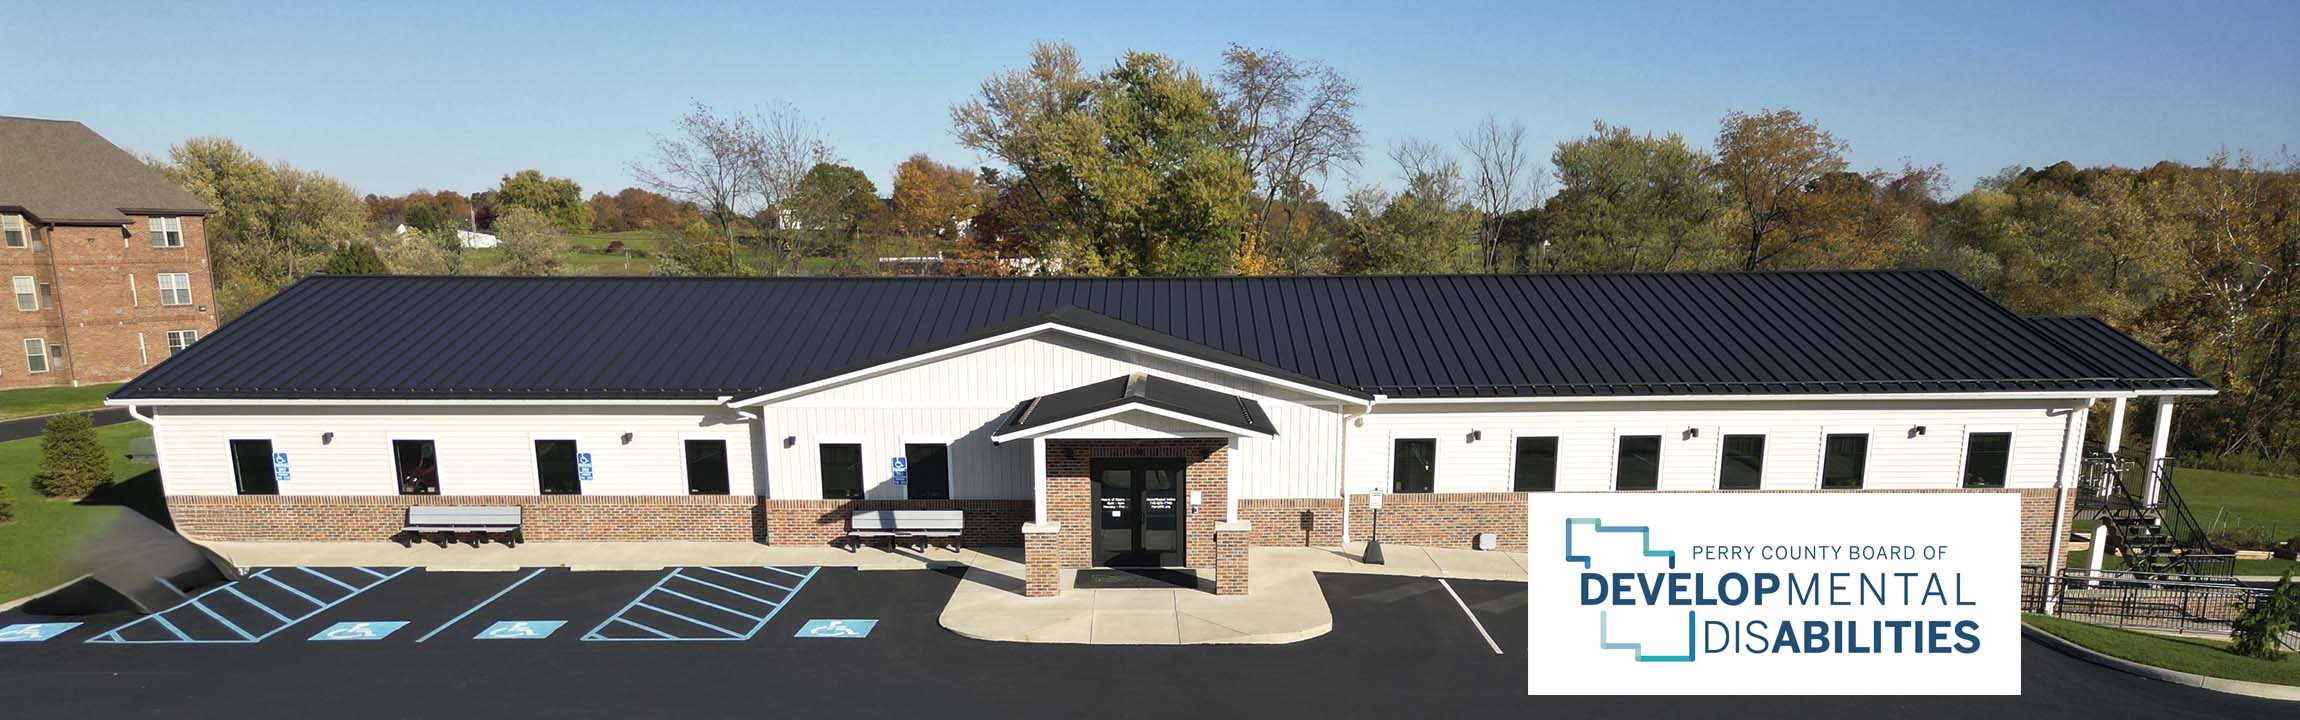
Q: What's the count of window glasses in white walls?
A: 12